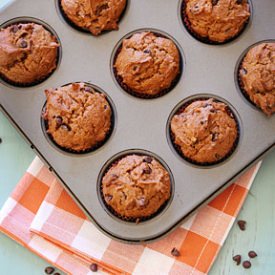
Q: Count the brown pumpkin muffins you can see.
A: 8